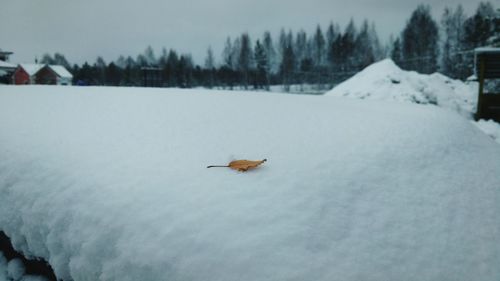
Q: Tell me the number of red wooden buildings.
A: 2